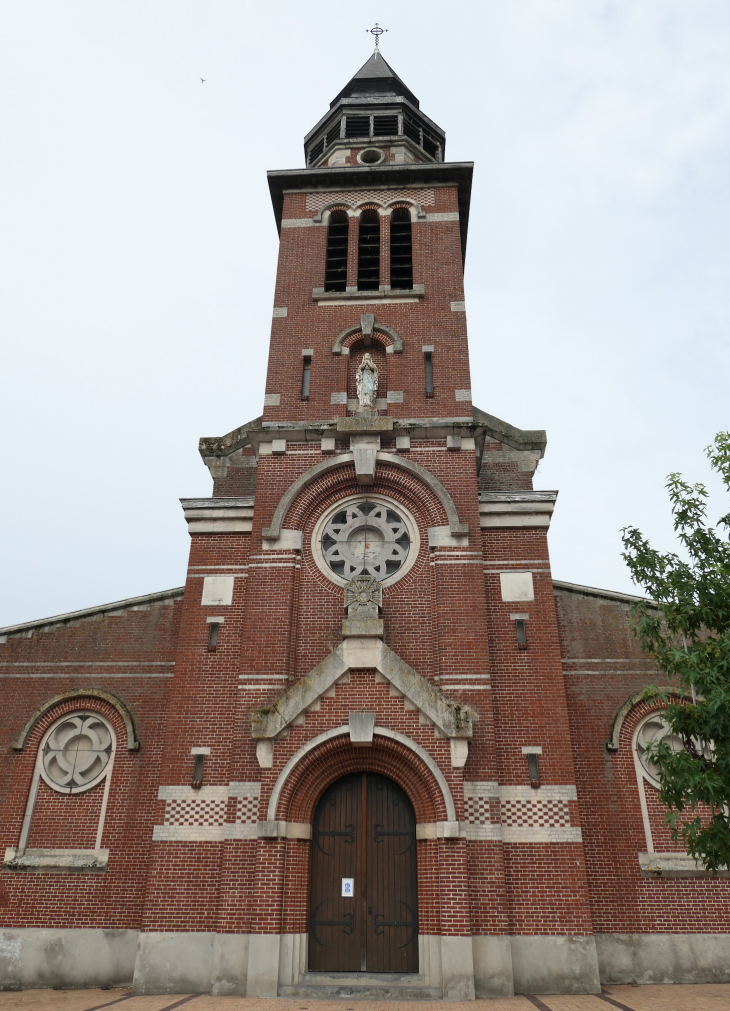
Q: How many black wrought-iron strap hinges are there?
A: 4